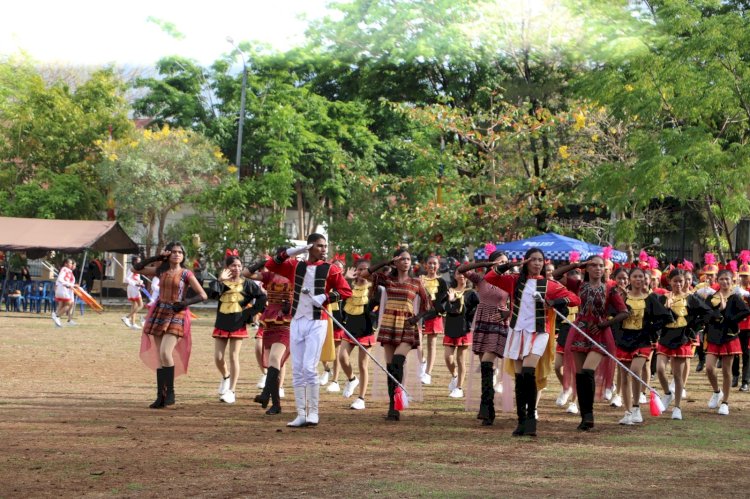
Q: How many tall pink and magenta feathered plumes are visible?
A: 9